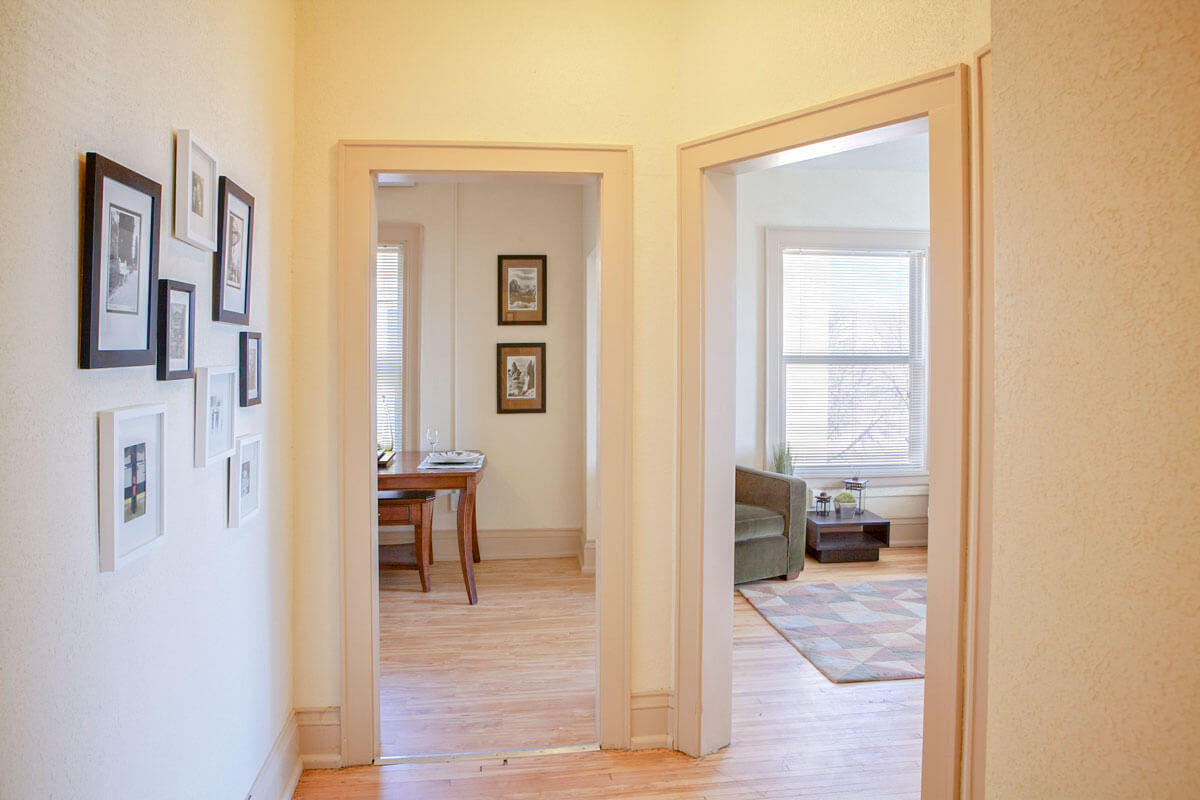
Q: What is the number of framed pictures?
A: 10